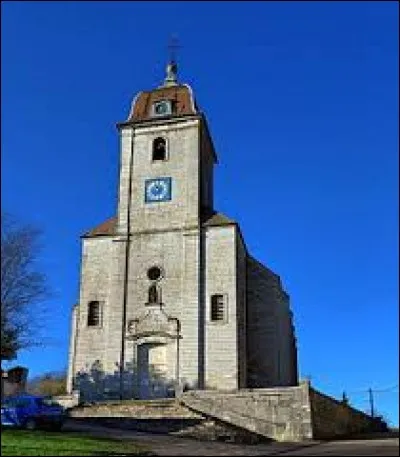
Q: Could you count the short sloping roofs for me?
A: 2